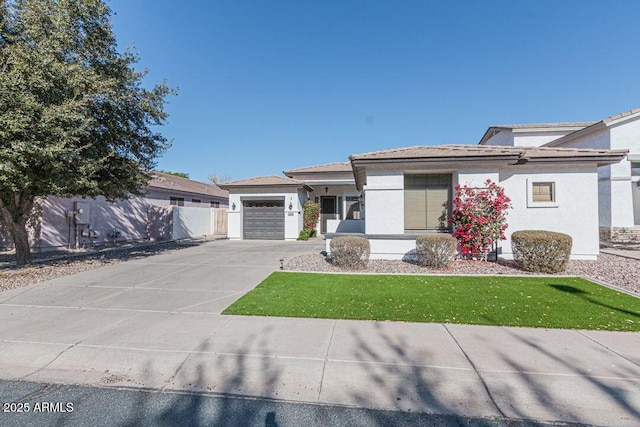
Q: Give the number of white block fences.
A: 1